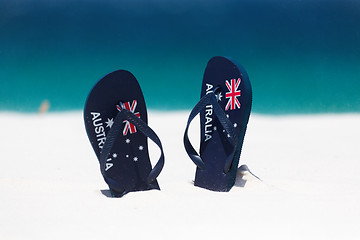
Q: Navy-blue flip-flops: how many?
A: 2